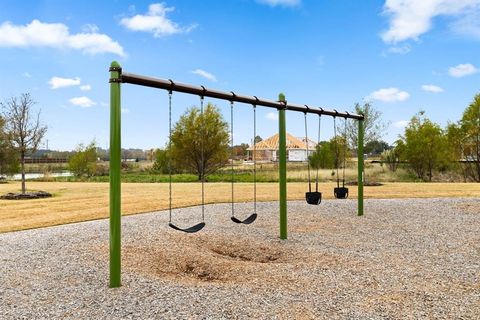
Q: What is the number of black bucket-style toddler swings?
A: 2